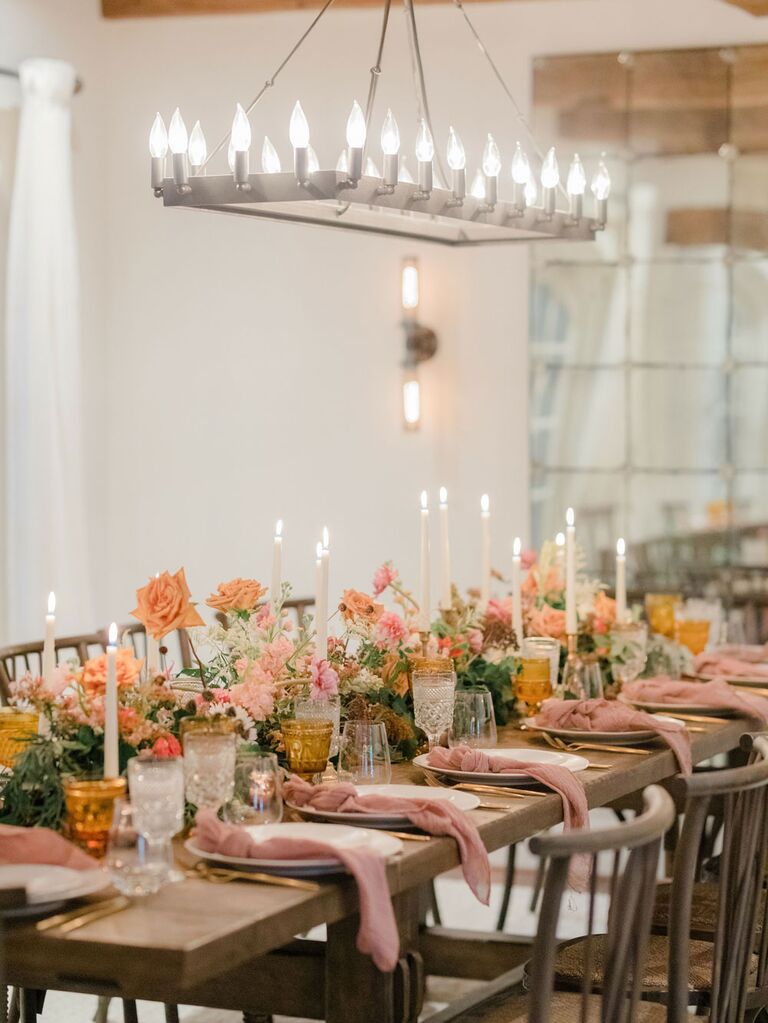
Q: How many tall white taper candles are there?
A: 13